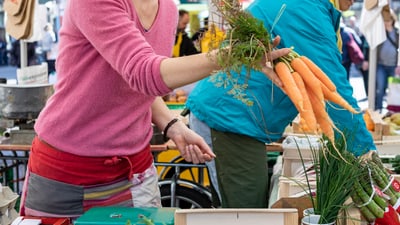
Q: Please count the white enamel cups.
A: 2